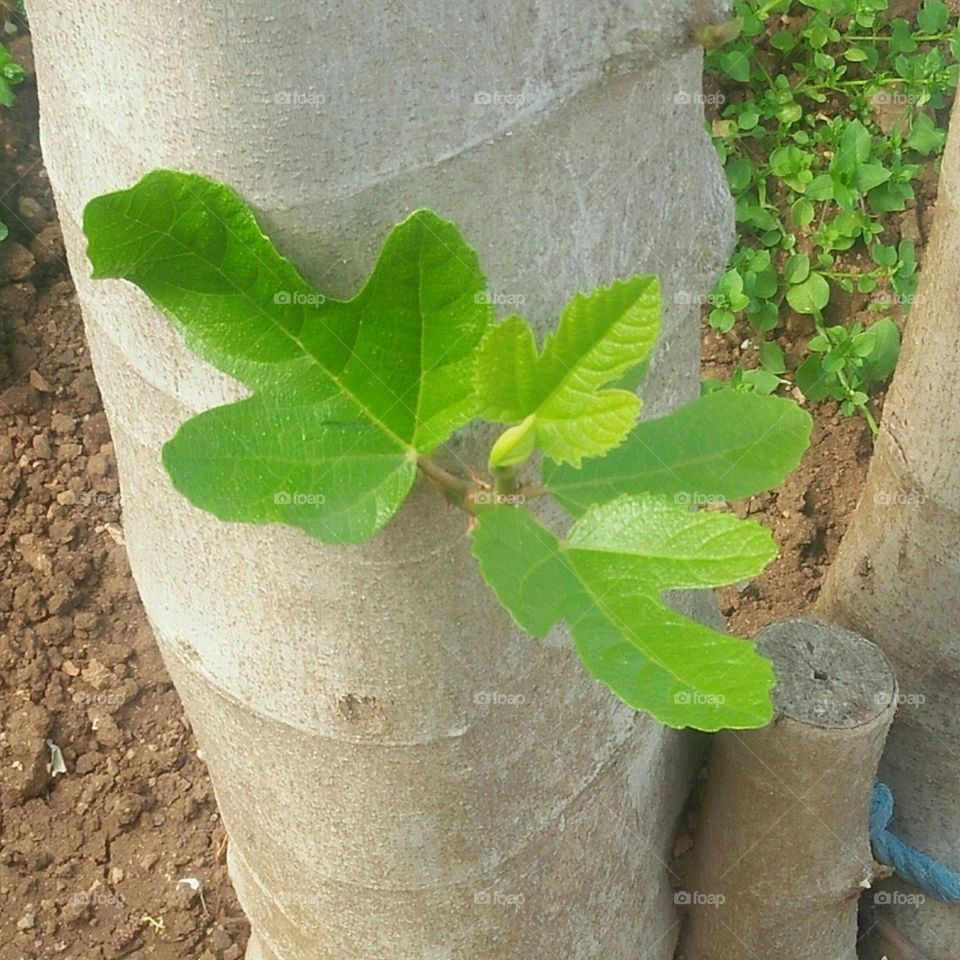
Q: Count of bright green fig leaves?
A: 4